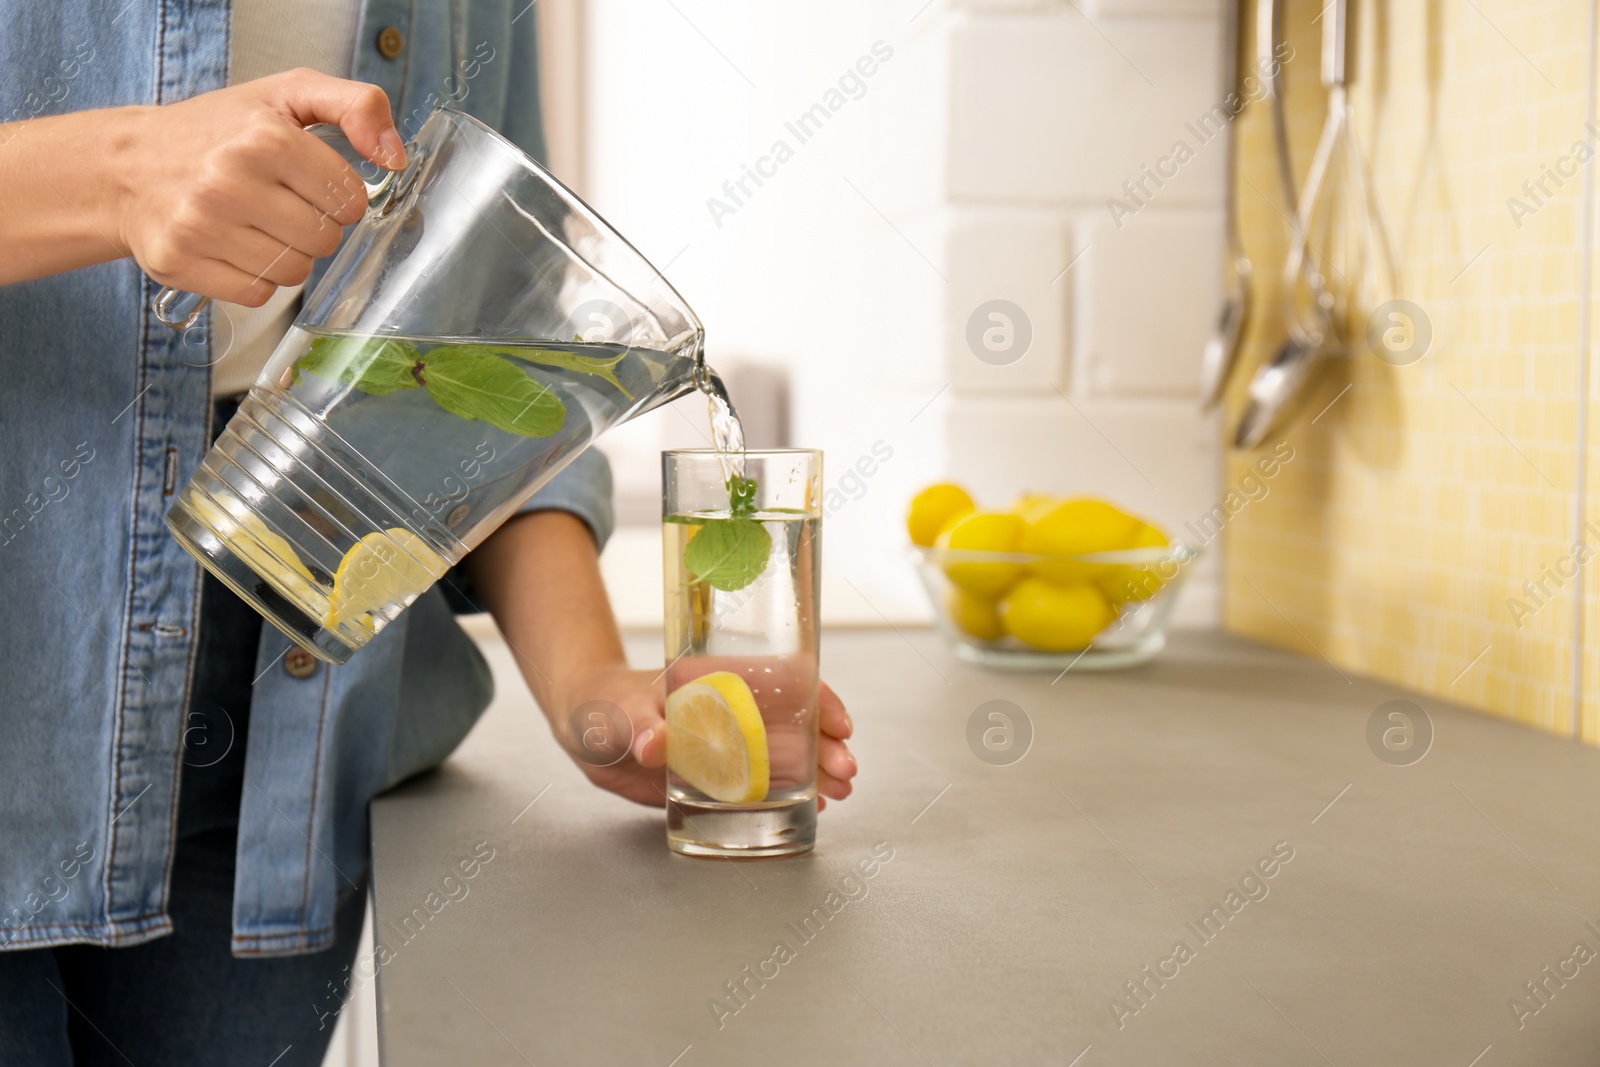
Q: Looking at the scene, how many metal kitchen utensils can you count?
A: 3